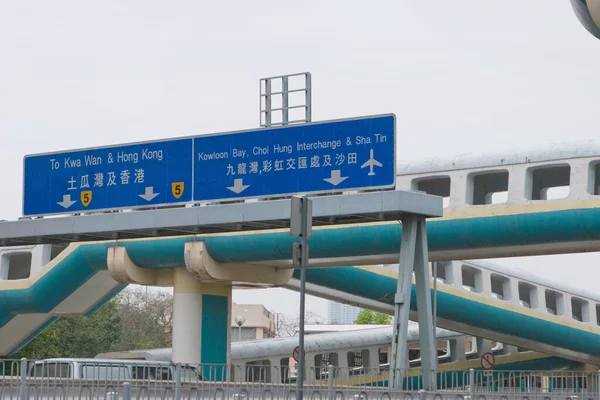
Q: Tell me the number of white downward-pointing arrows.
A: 4